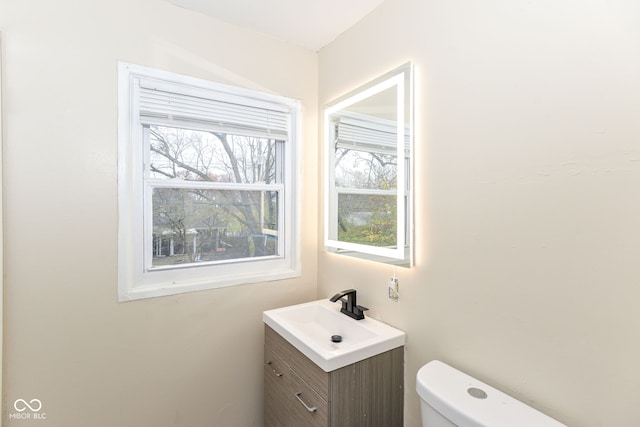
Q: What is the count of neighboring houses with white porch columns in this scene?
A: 1